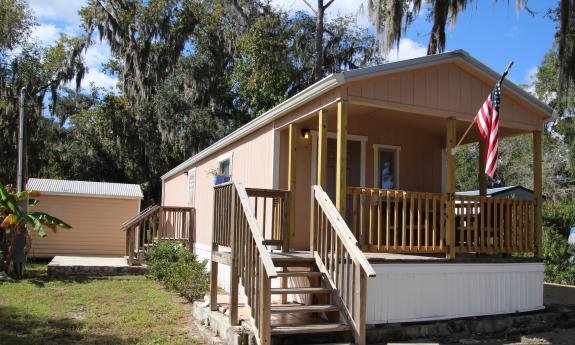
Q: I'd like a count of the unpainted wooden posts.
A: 6